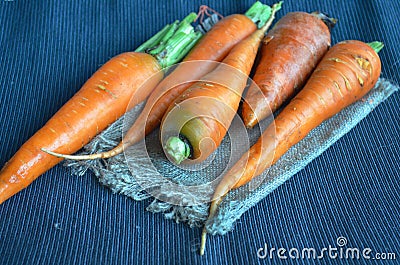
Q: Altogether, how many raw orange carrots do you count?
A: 5